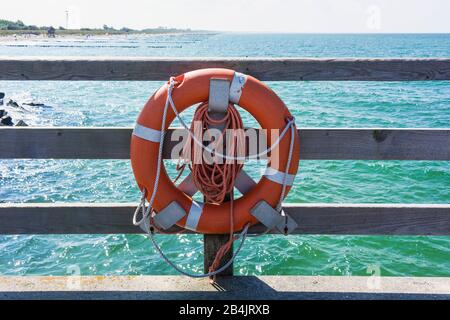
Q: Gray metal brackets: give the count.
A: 3